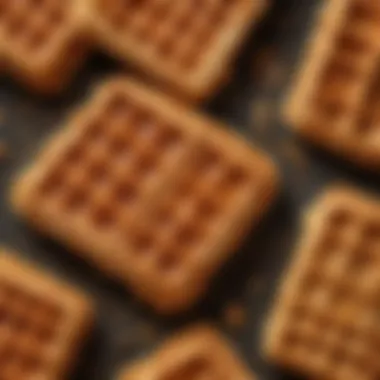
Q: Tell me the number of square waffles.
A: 7